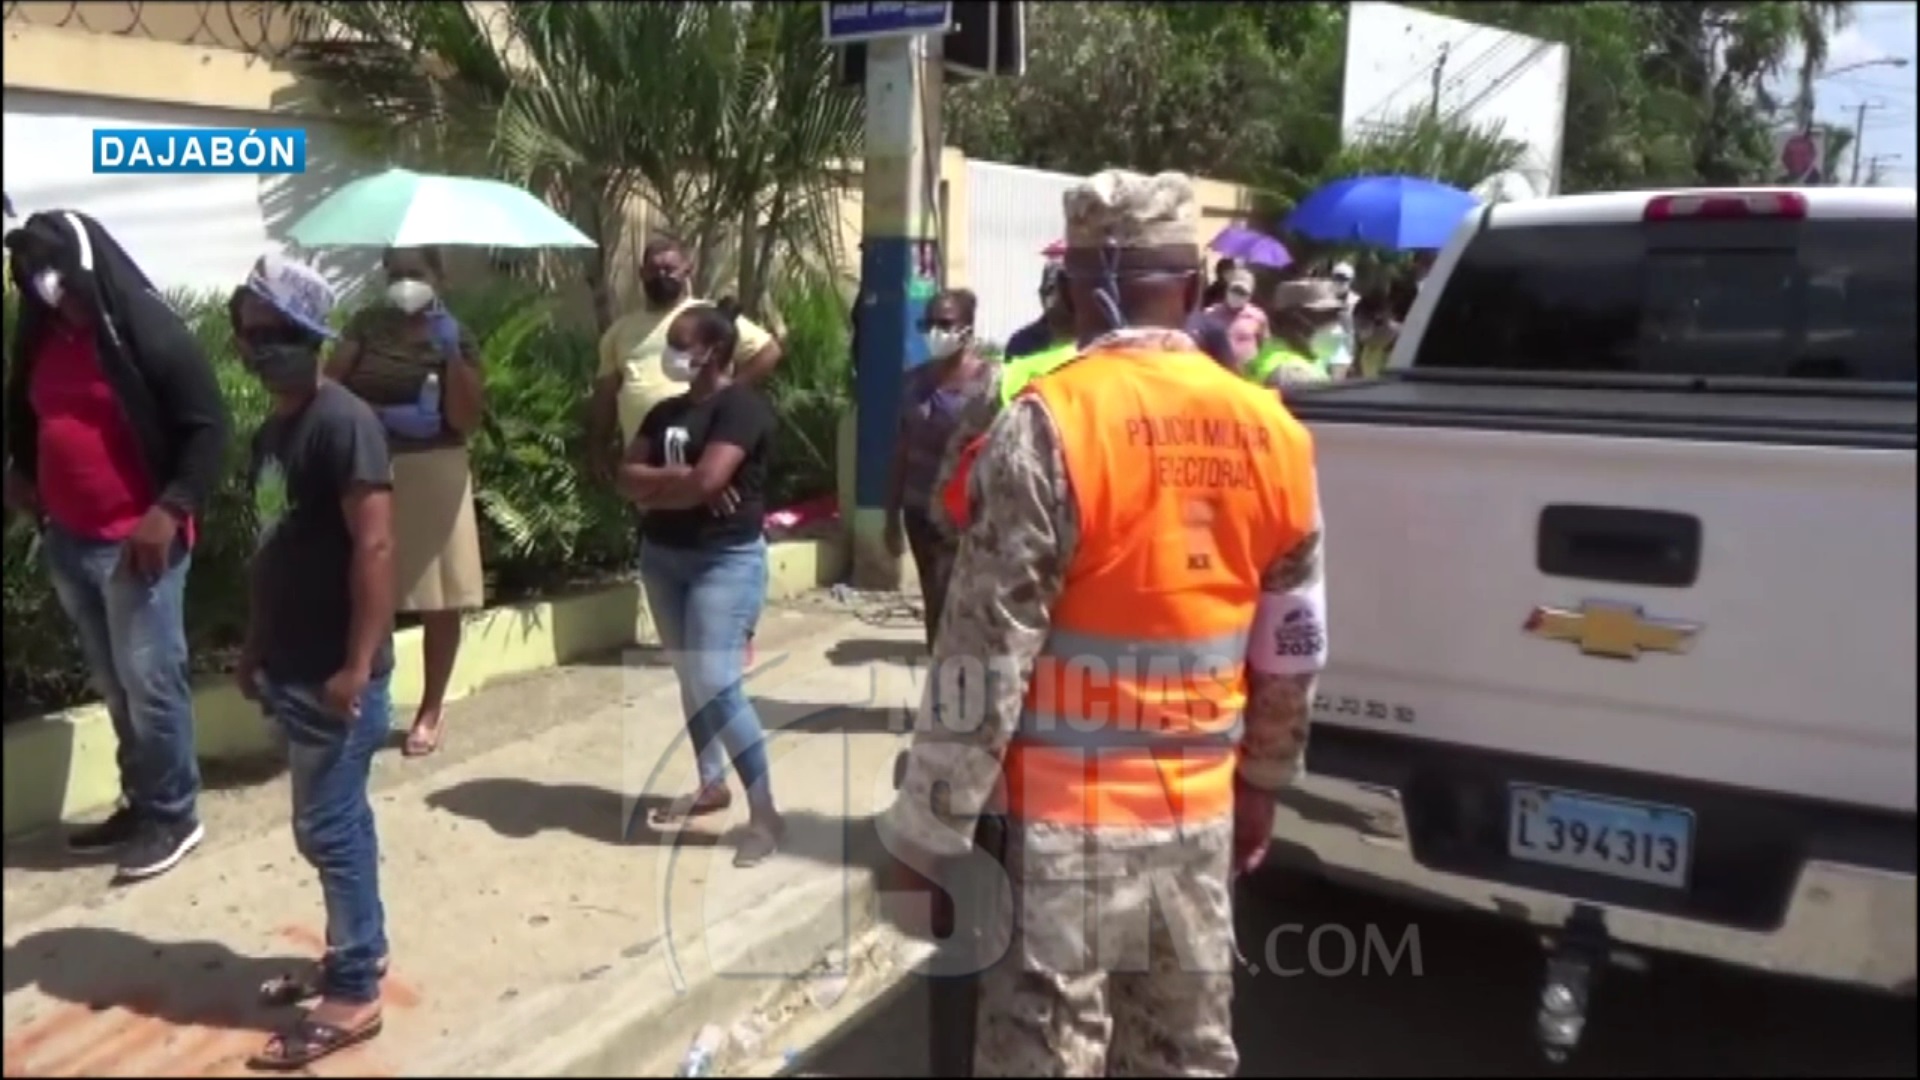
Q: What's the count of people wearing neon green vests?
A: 2